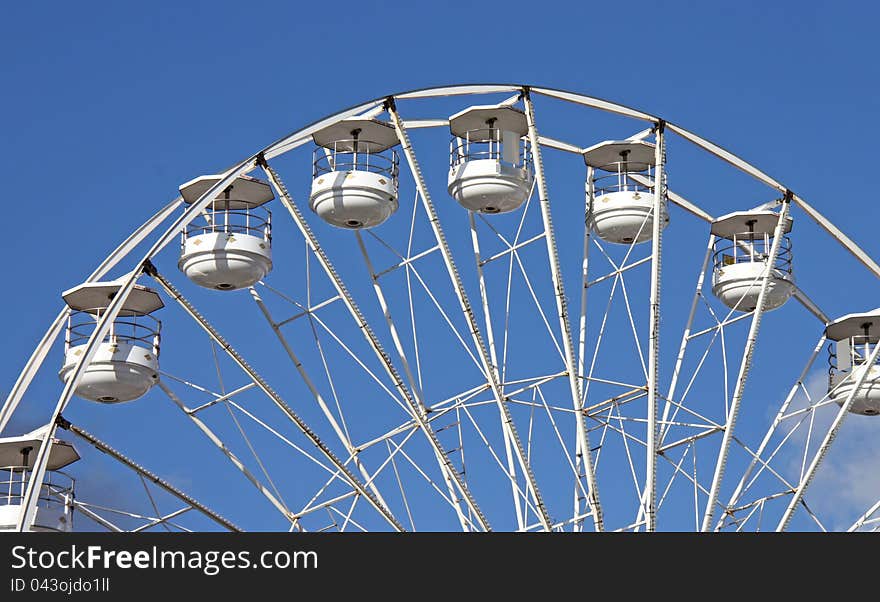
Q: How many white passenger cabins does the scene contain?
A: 8